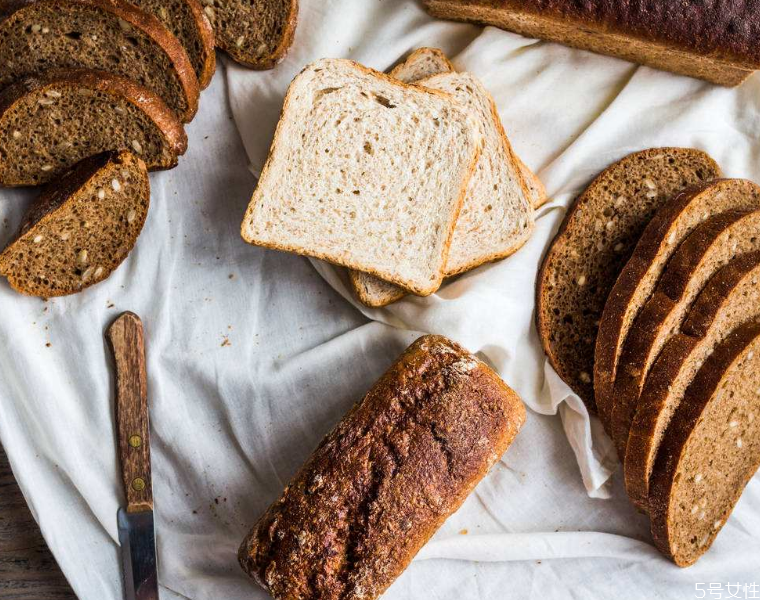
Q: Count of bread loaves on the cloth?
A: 2